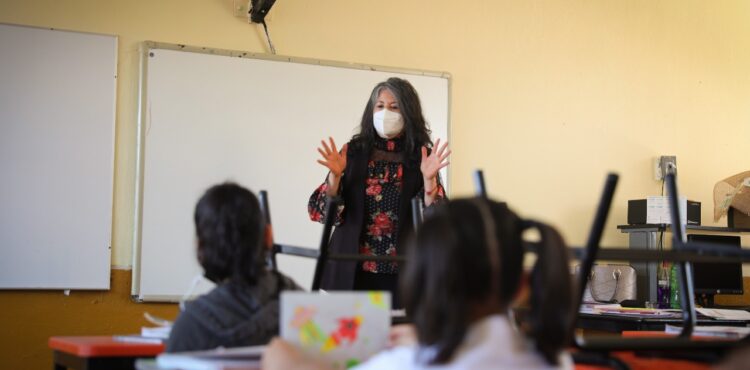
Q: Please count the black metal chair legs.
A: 6